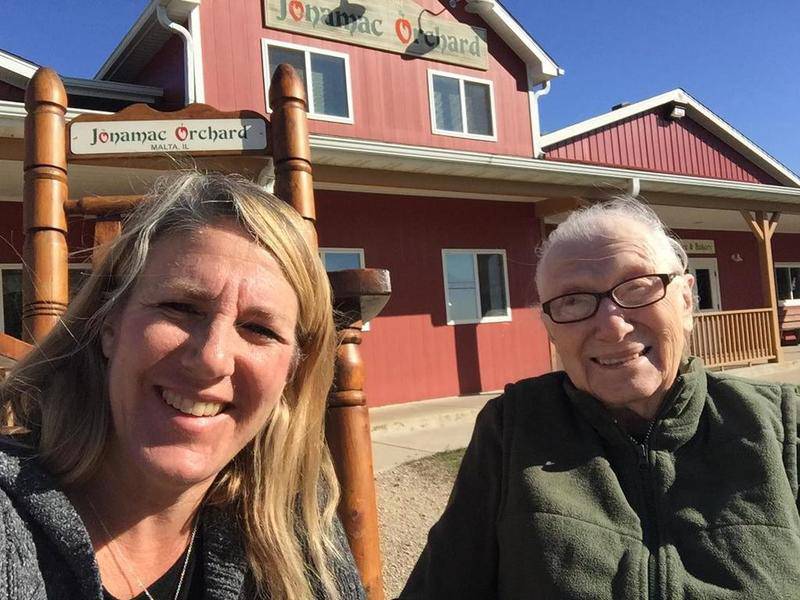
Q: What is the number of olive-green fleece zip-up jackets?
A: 1